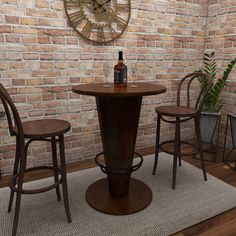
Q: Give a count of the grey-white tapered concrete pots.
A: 2